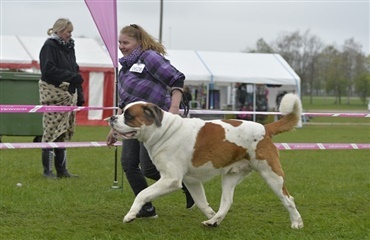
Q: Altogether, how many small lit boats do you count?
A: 0